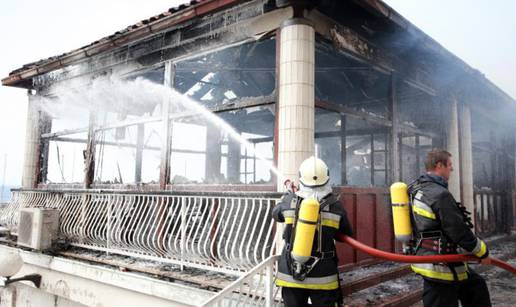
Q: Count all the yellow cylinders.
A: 2